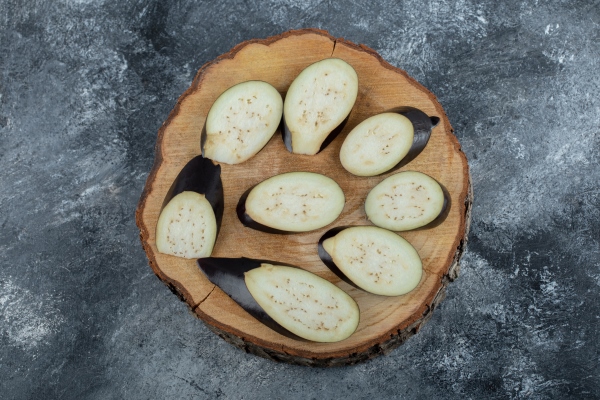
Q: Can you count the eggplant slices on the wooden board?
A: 8